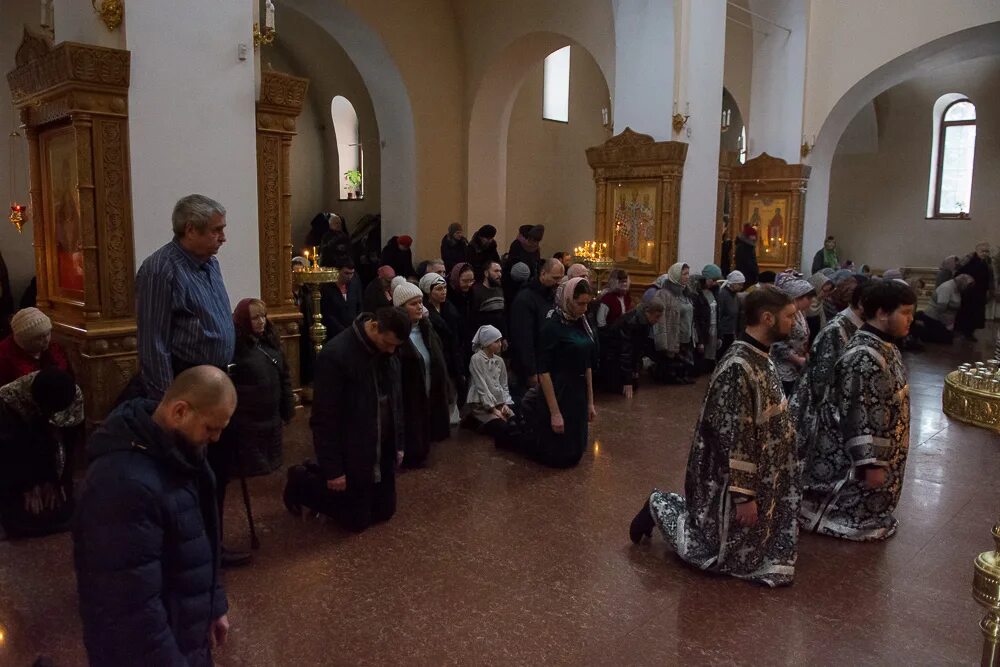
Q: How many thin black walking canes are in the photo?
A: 1